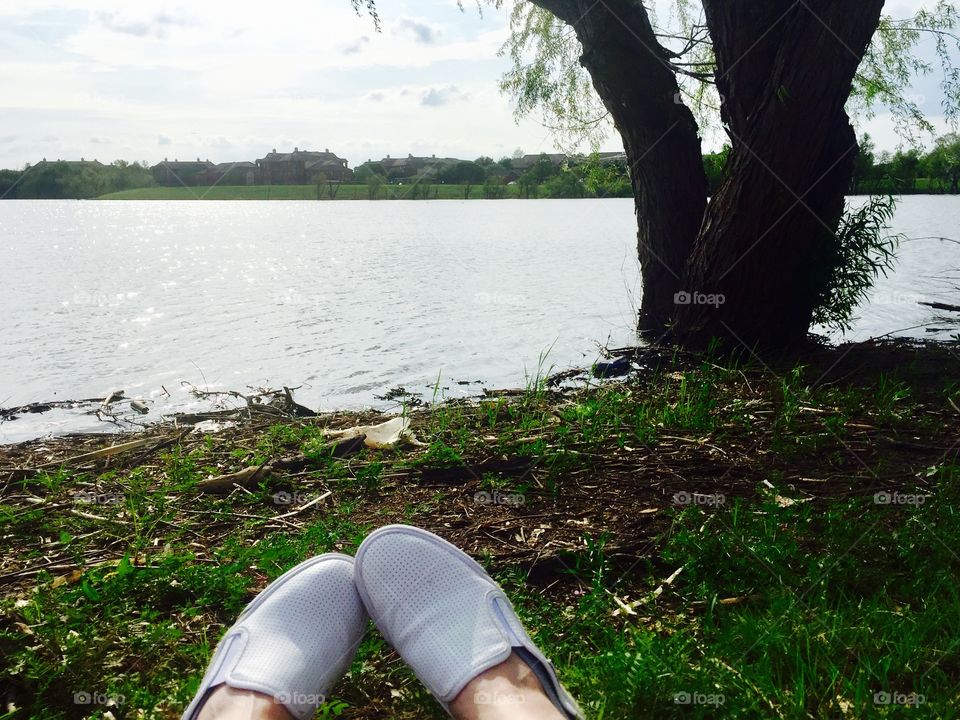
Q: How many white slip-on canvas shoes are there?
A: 2